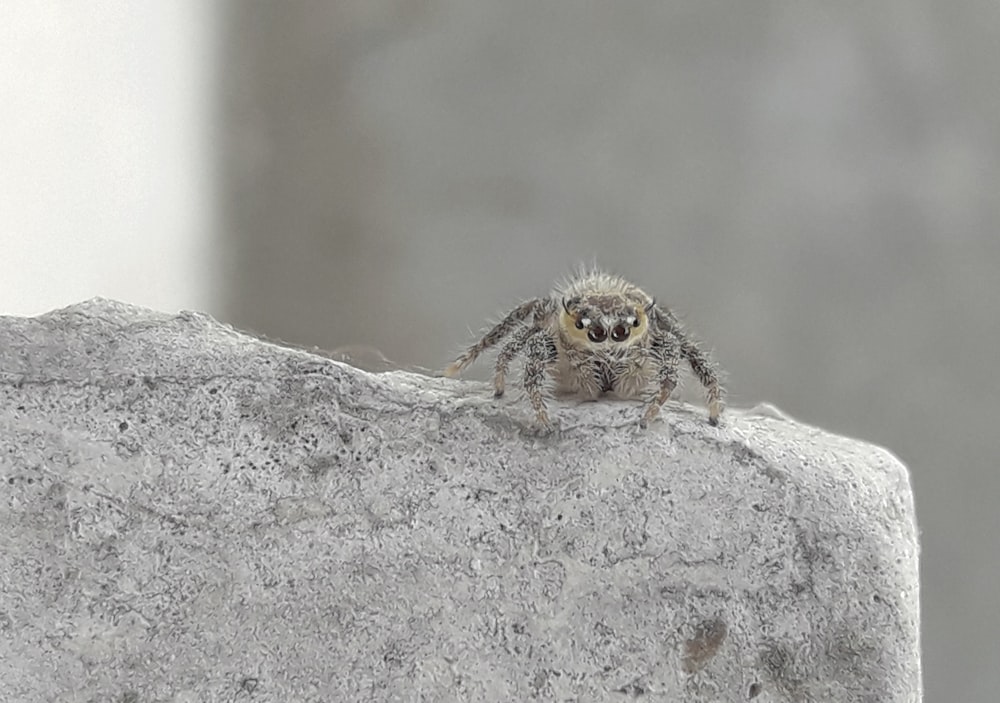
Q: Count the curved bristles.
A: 2